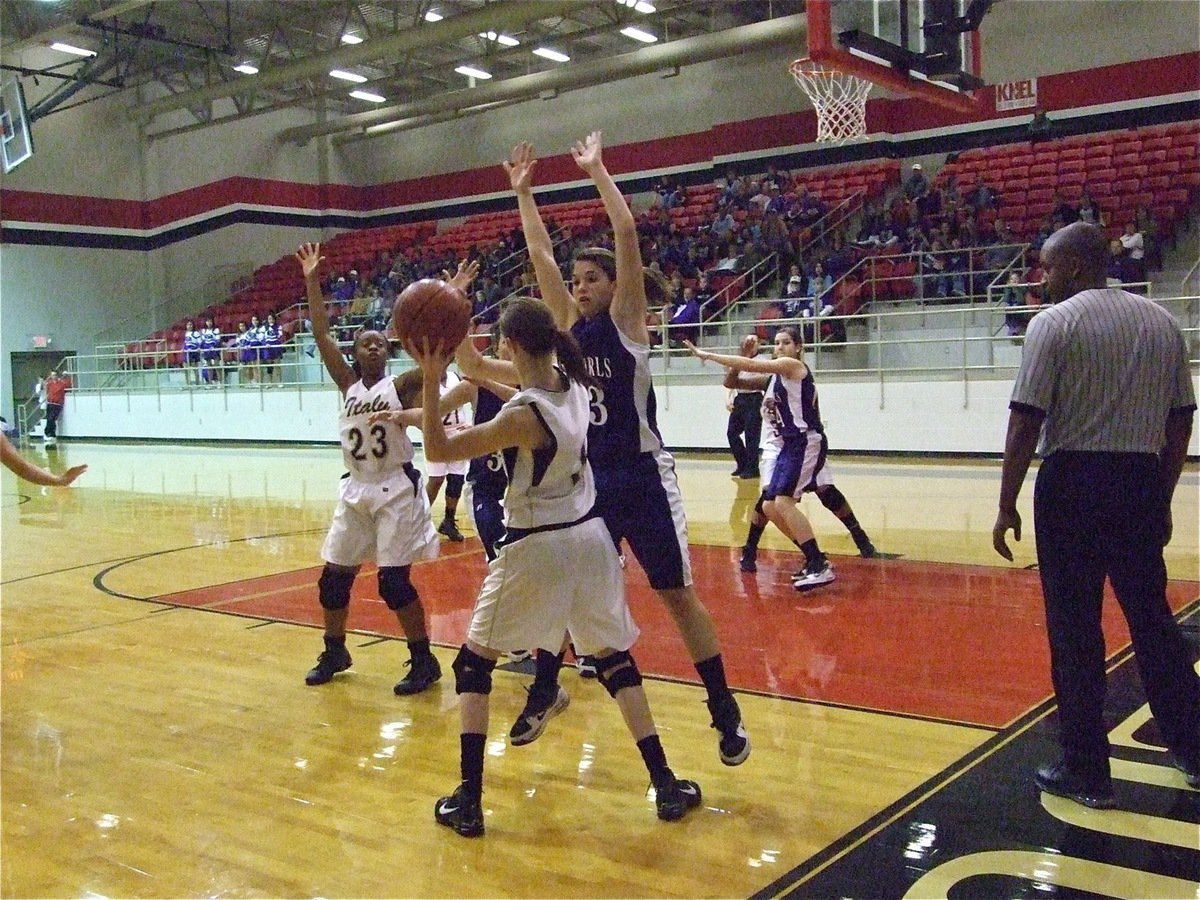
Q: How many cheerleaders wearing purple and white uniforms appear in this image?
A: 5